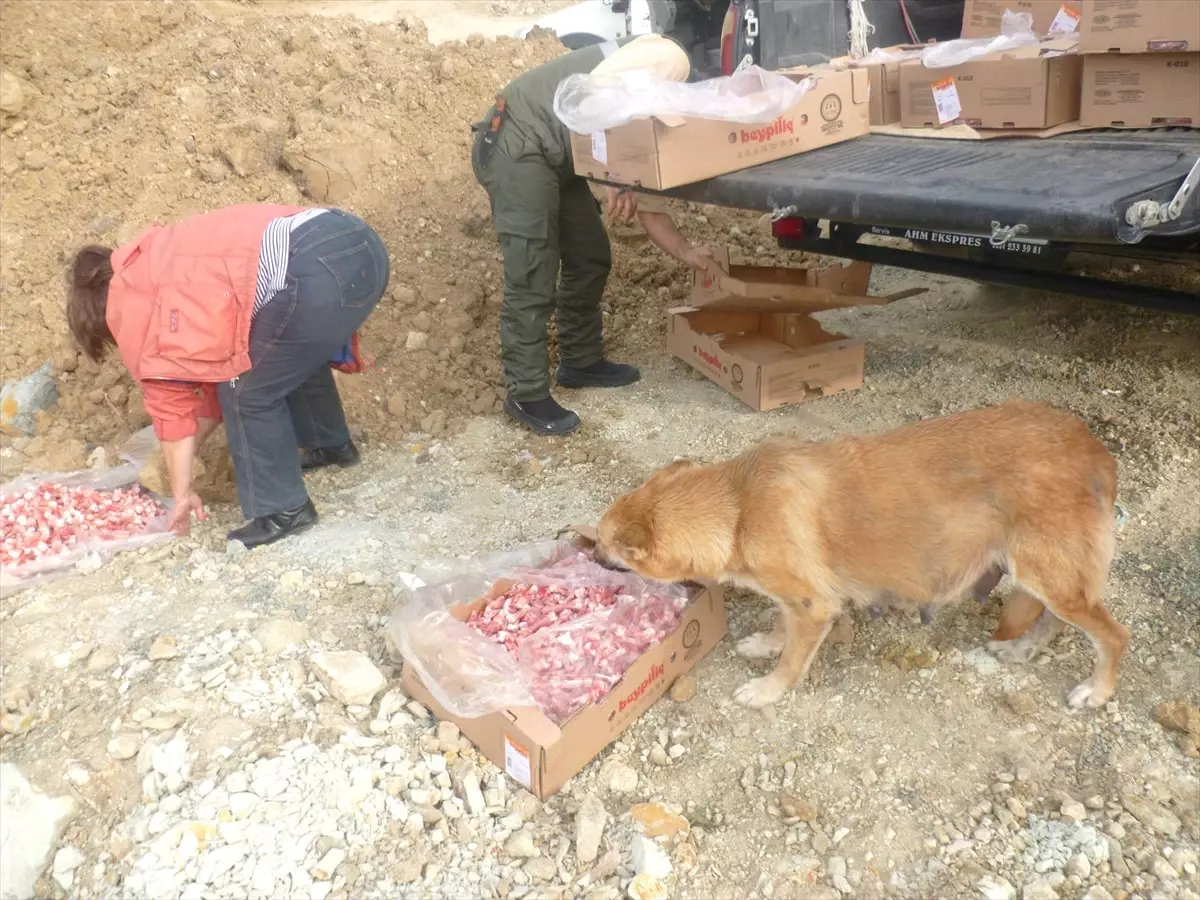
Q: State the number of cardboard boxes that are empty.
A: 2